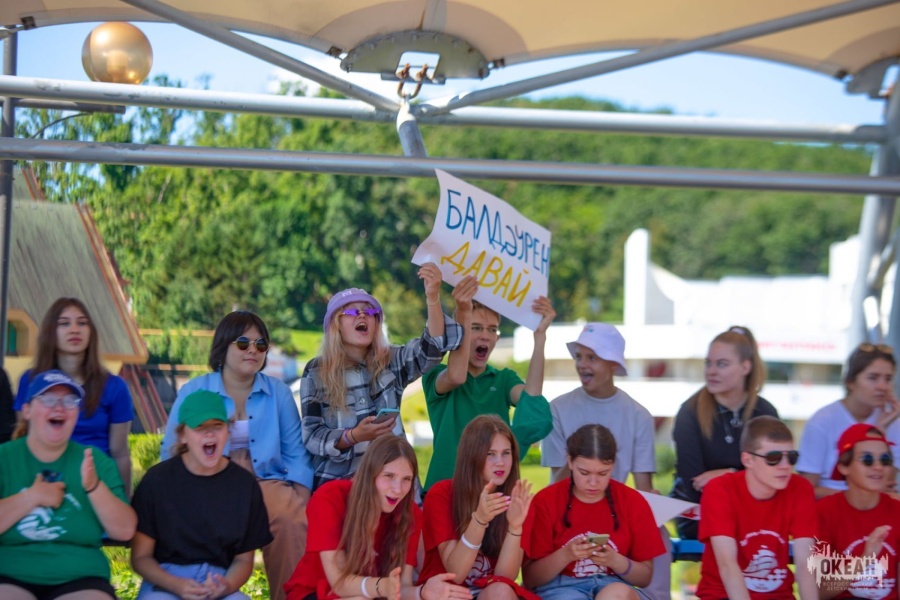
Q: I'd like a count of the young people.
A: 14